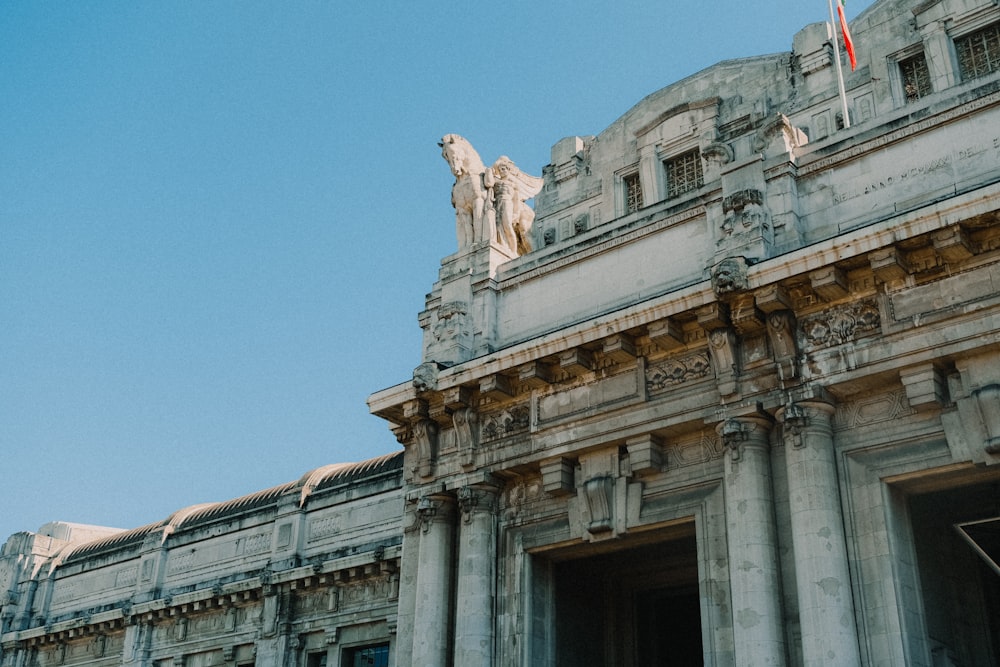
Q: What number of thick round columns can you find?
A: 4